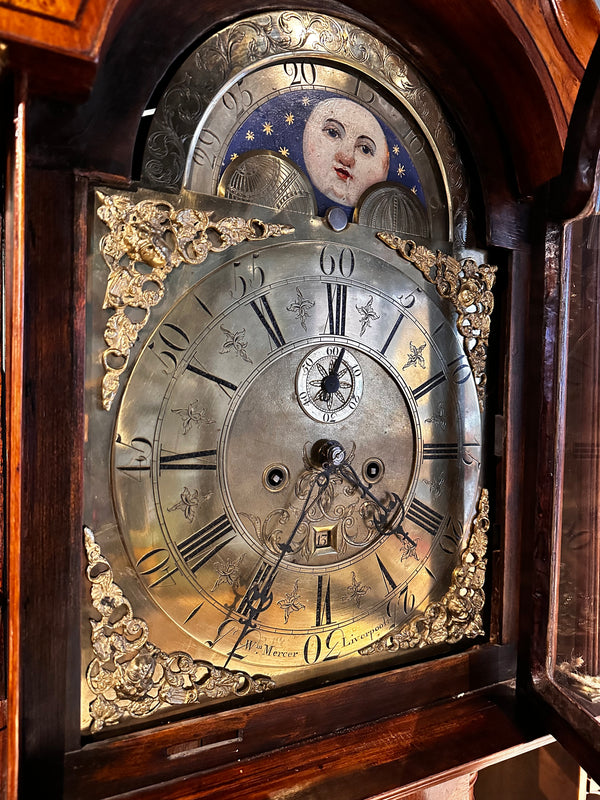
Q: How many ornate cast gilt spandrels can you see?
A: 4